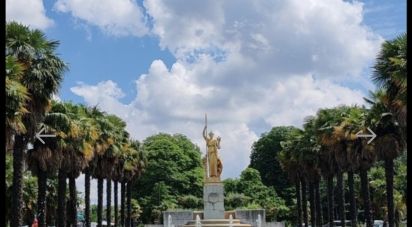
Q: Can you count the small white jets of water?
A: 4